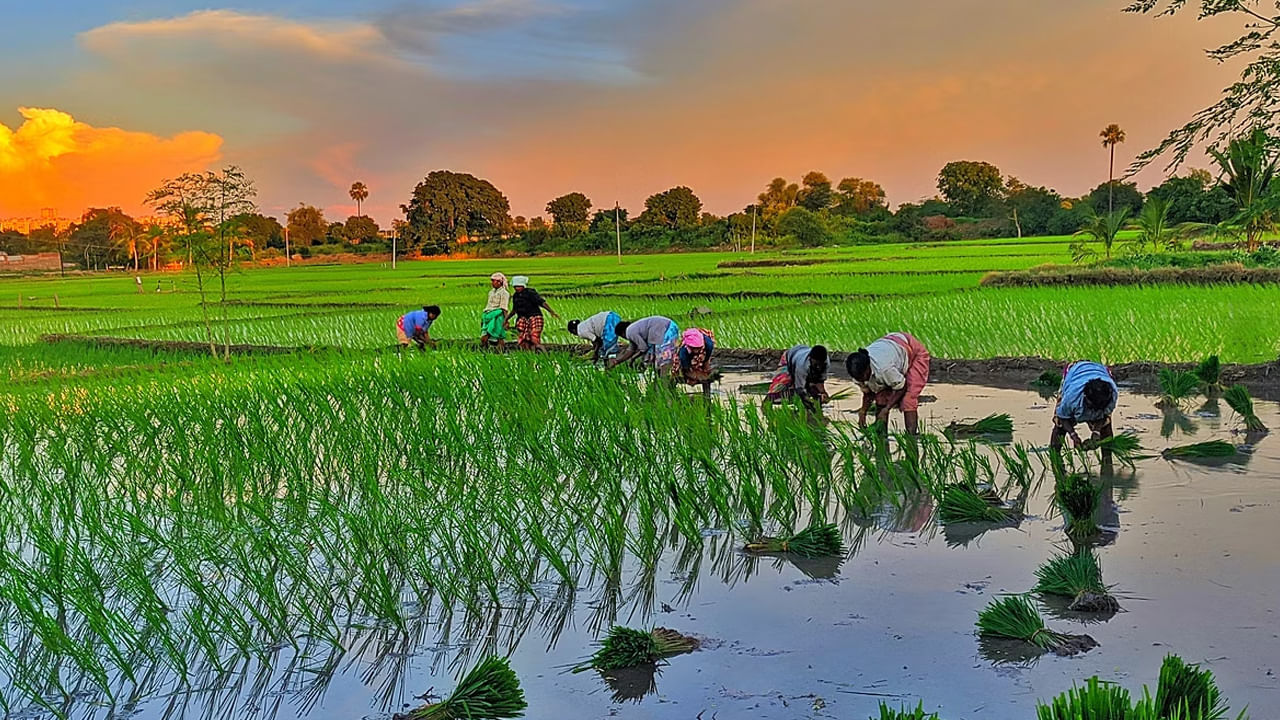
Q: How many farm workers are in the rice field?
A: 9